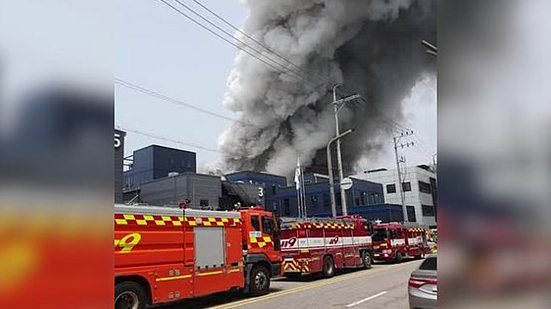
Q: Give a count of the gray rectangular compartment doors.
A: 1